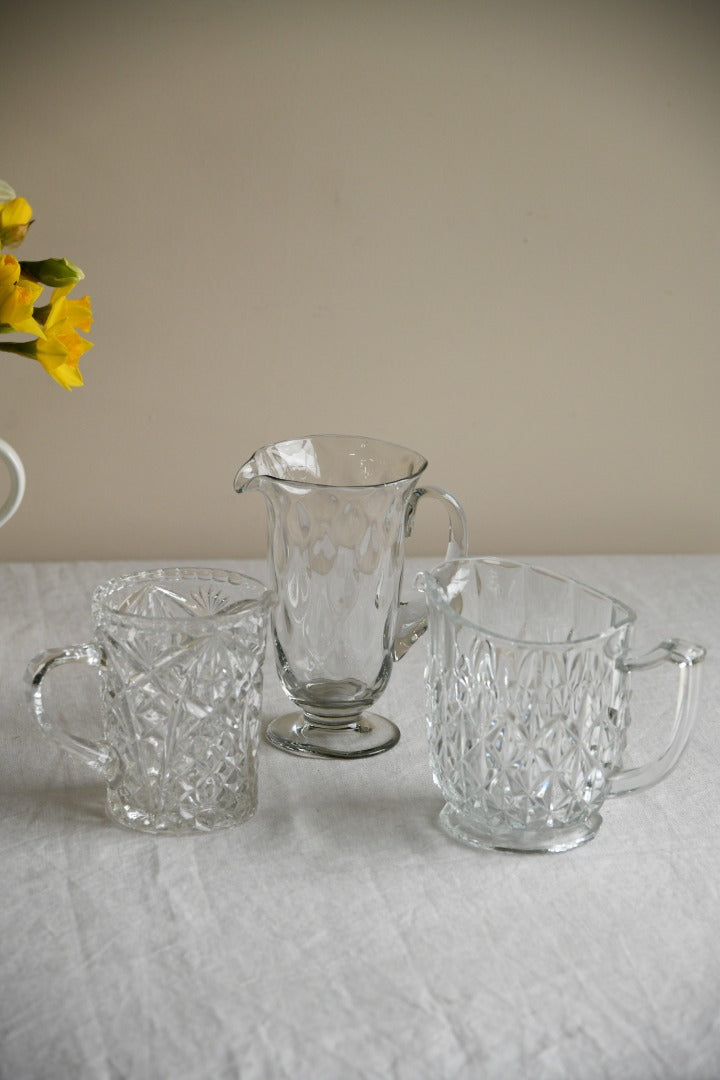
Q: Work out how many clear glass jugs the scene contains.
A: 3